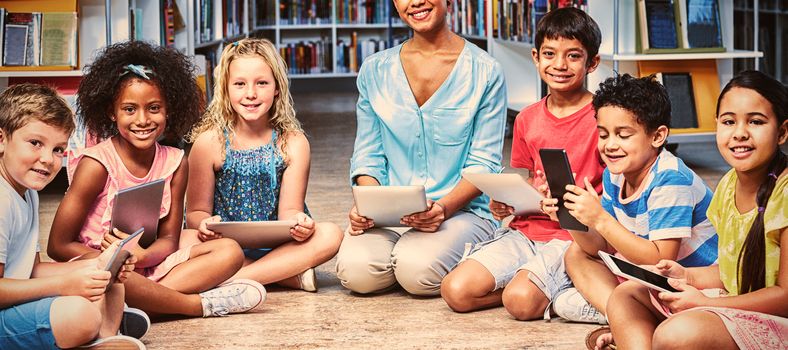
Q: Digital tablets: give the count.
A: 7